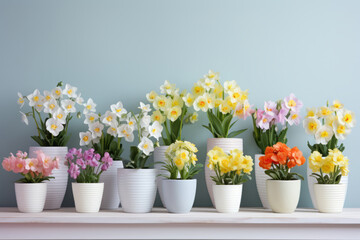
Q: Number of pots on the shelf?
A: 13